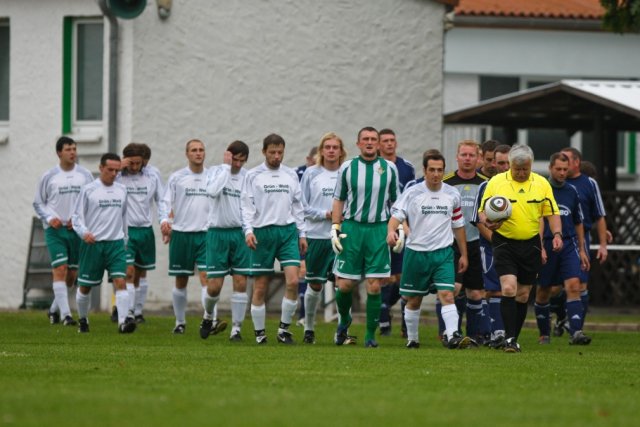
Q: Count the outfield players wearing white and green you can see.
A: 9